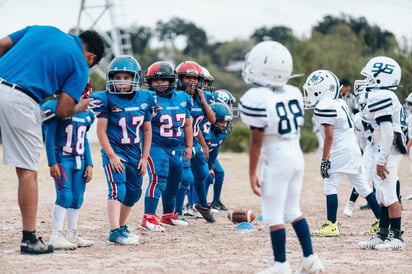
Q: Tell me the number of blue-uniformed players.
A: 7